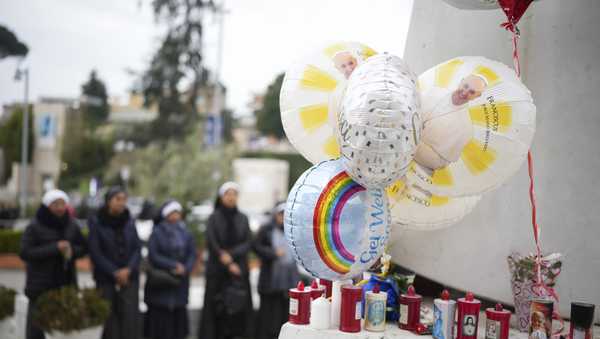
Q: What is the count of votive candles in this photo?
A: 13